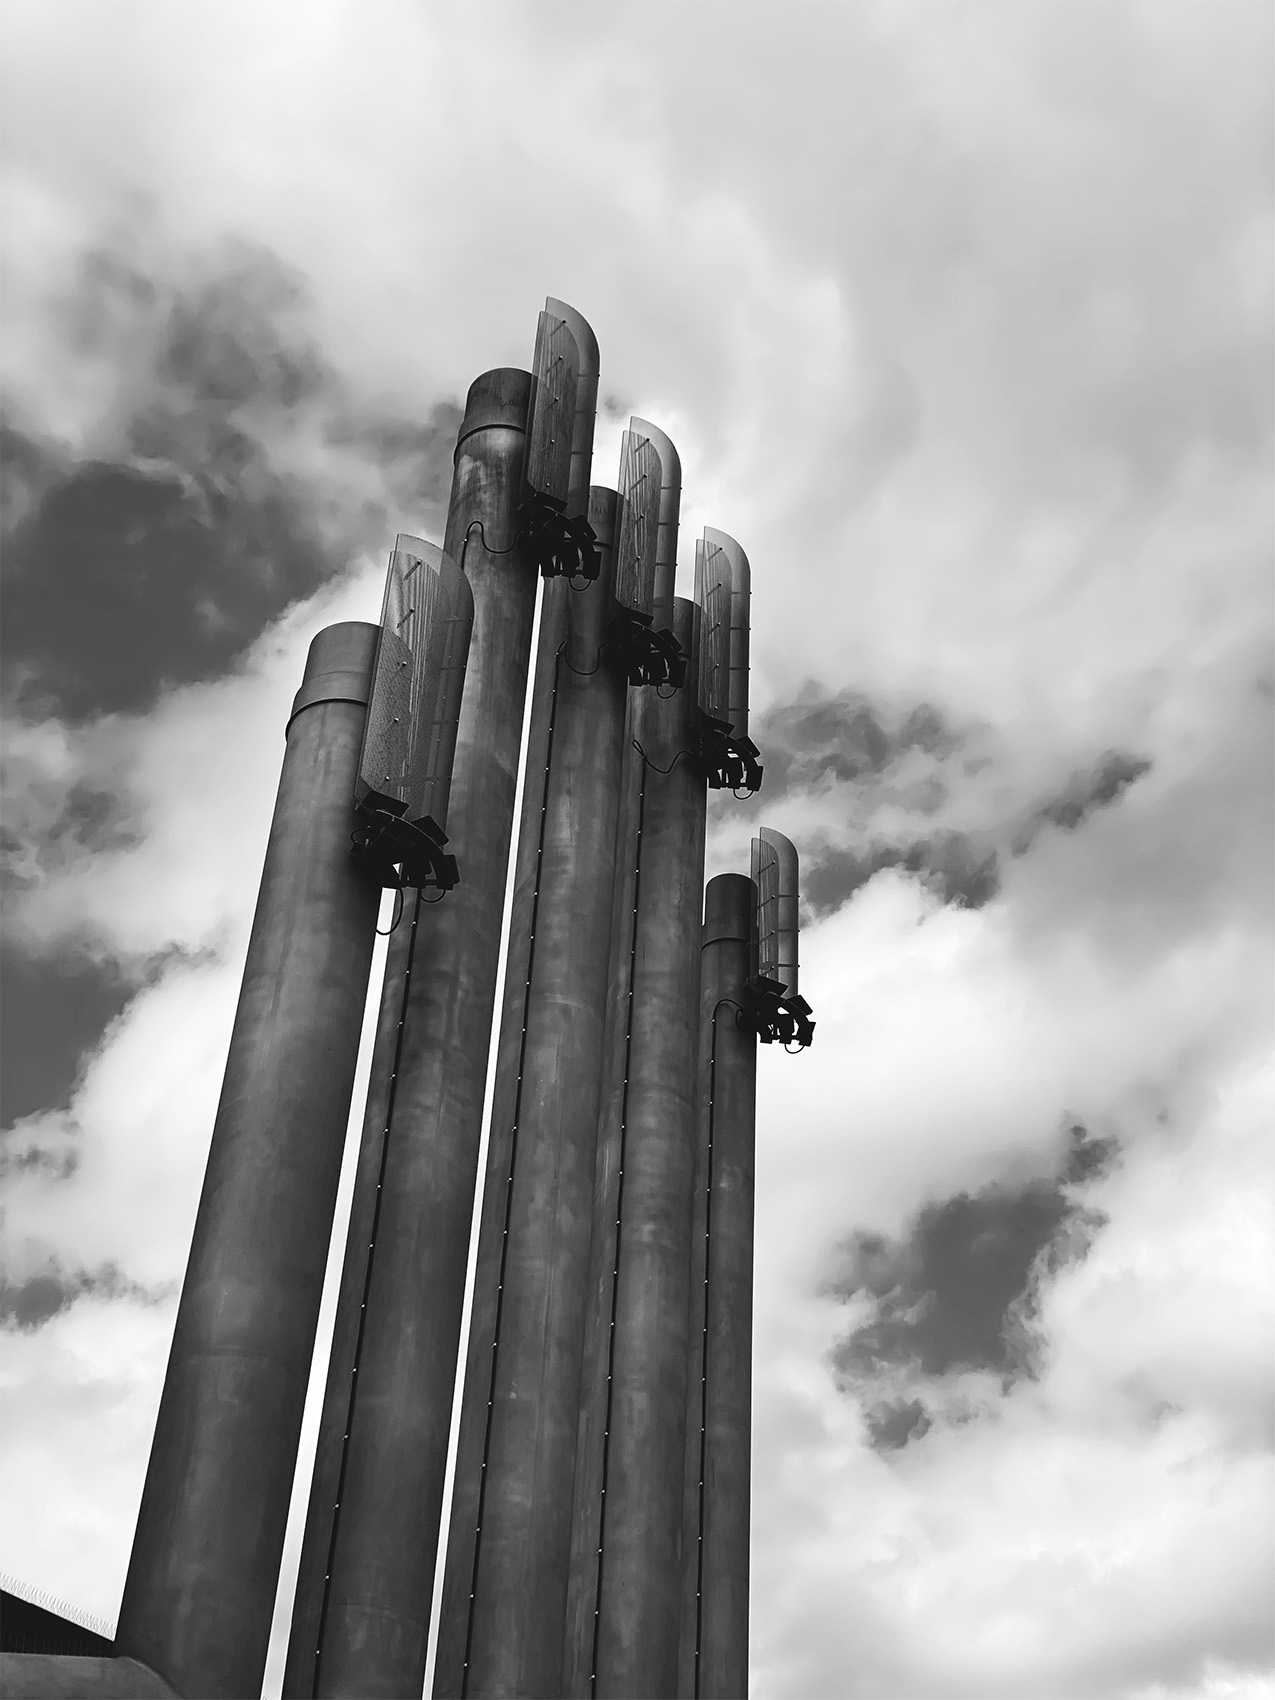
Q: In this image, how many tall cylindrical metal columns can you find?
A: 5